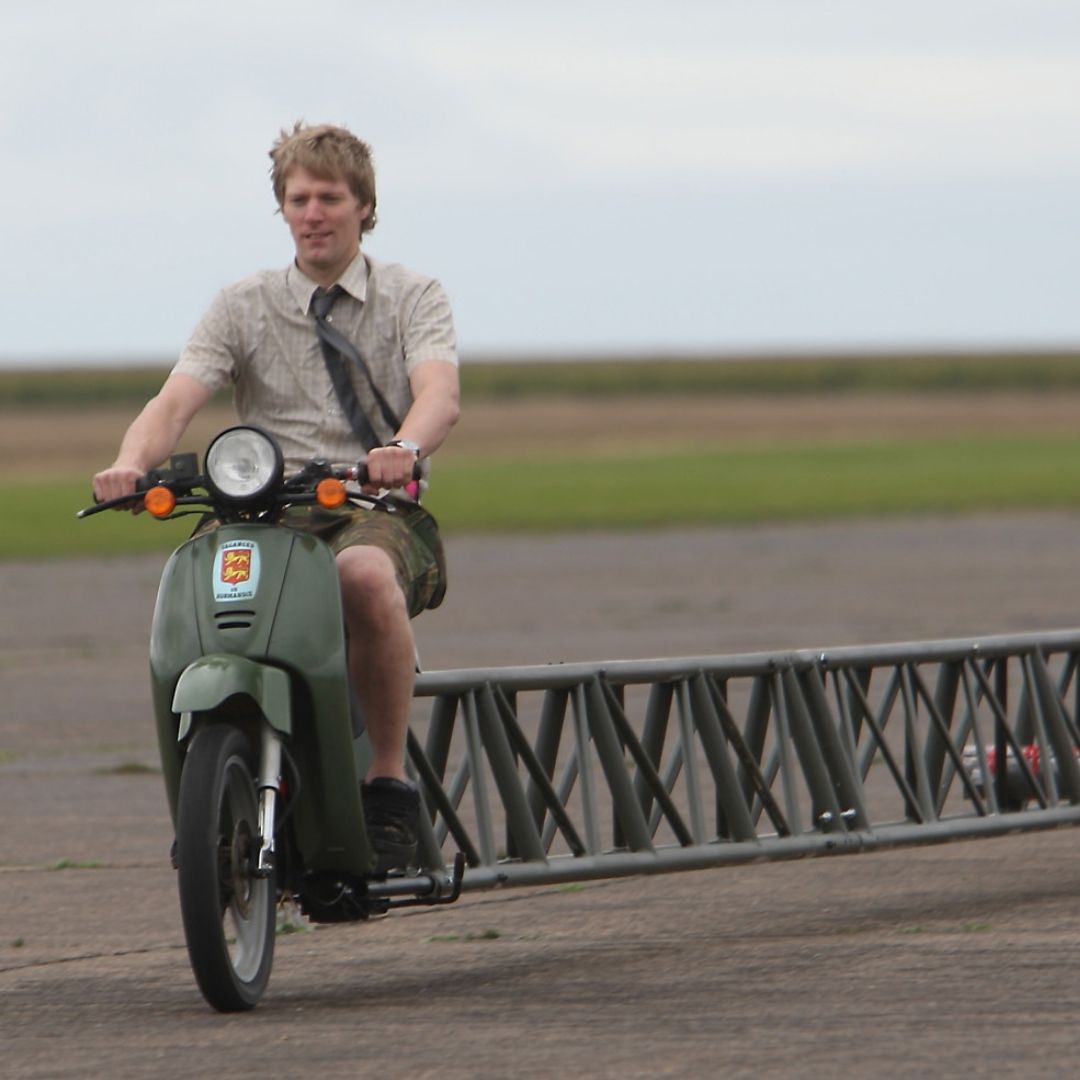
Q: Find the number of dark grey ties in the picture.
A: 1